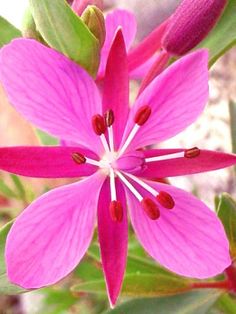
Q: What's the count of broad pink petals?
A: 4